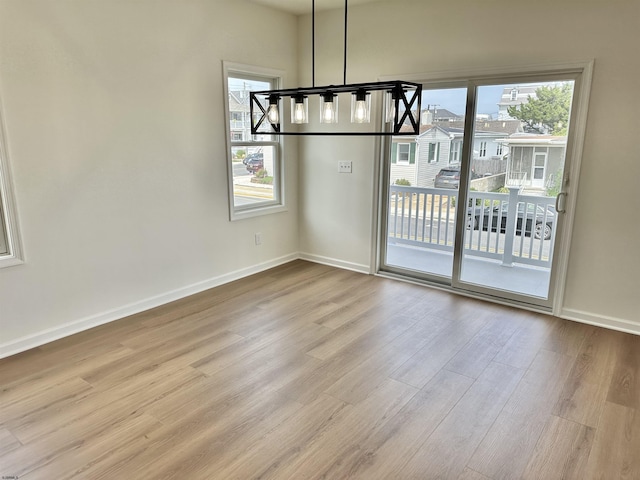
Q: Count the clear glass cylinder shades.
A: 5